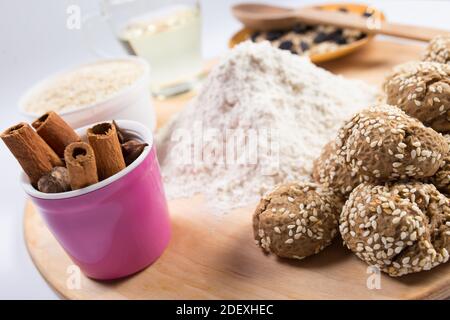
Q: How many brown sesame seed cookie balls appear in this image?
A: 7